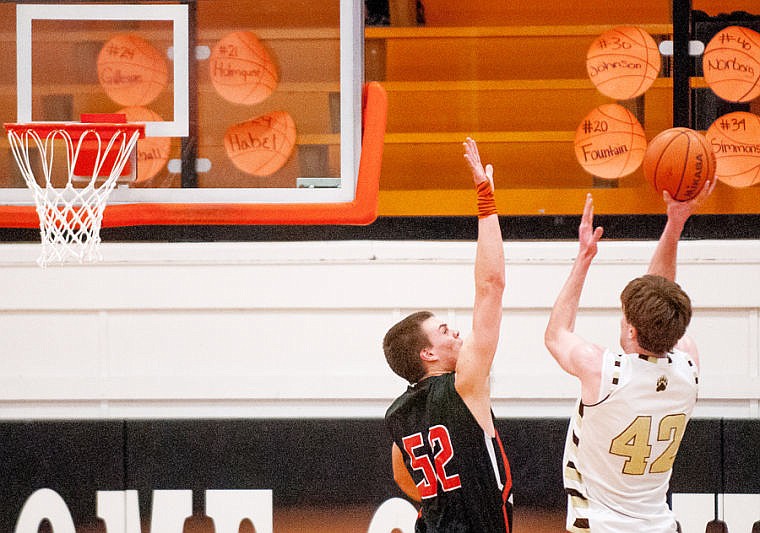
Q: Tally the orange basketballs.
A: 9